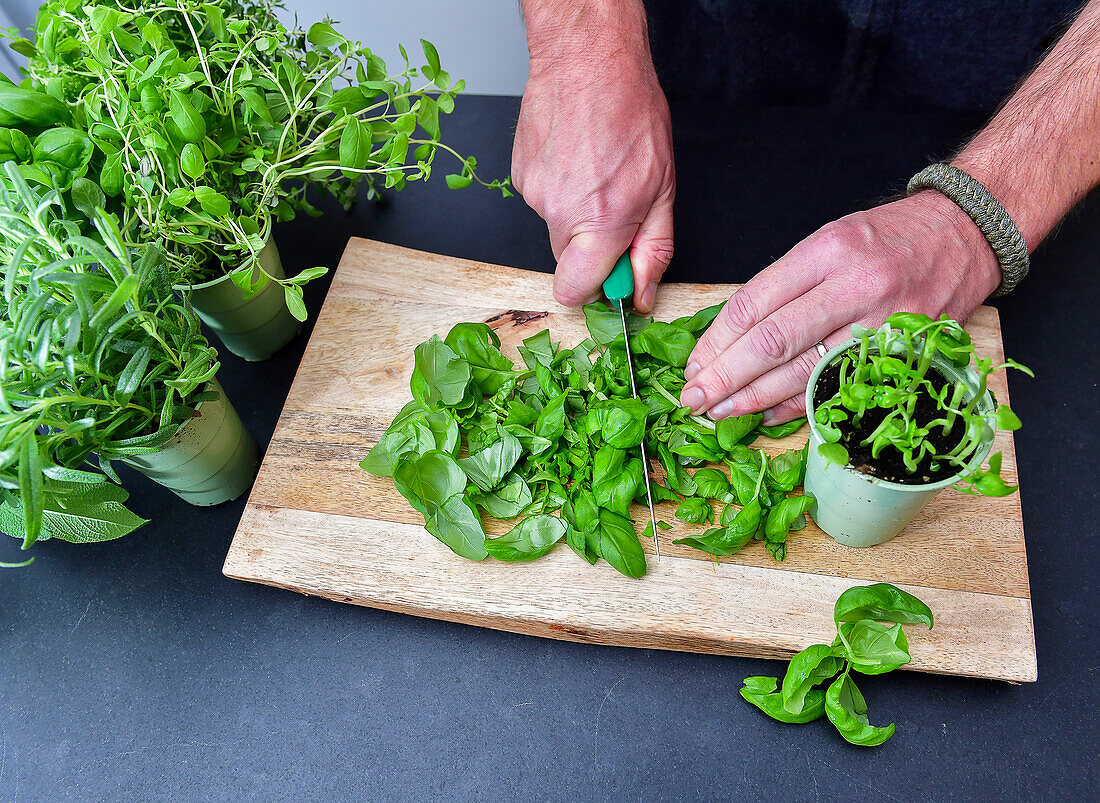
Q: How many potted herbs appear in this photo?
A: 3